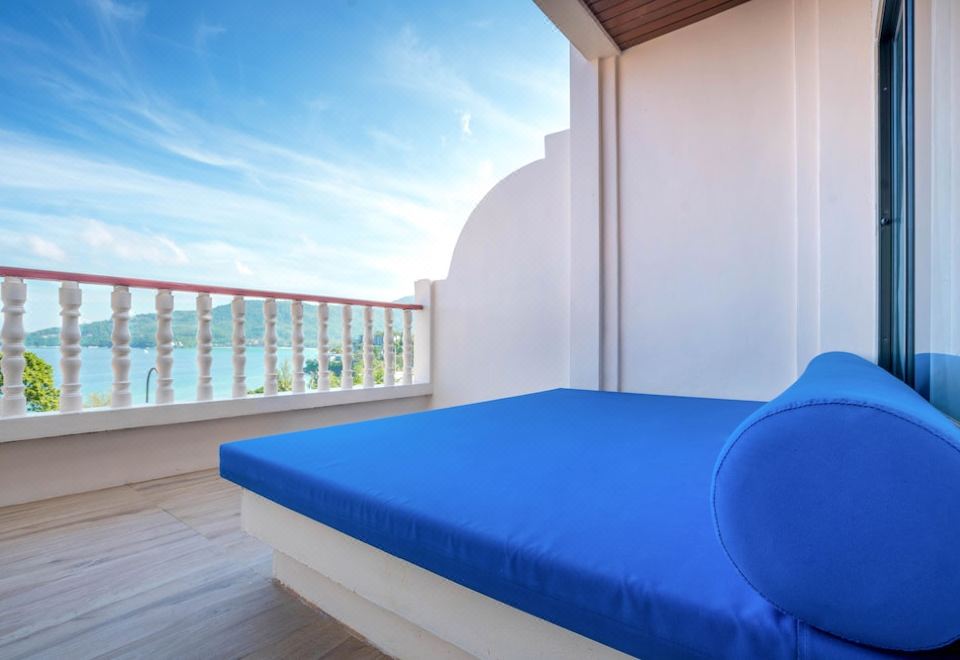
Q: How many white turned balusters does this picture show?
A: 13